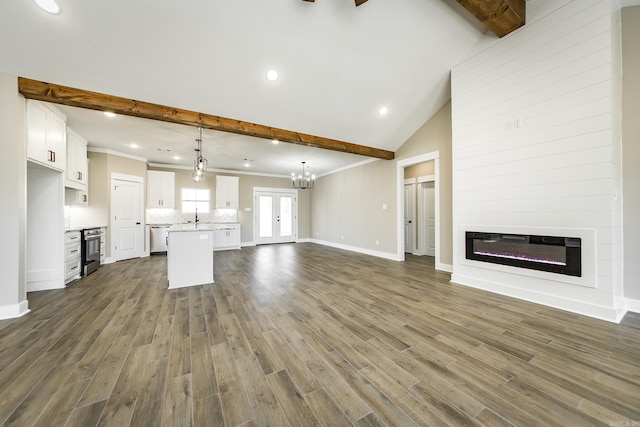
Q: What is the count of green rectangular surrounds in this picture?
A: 0